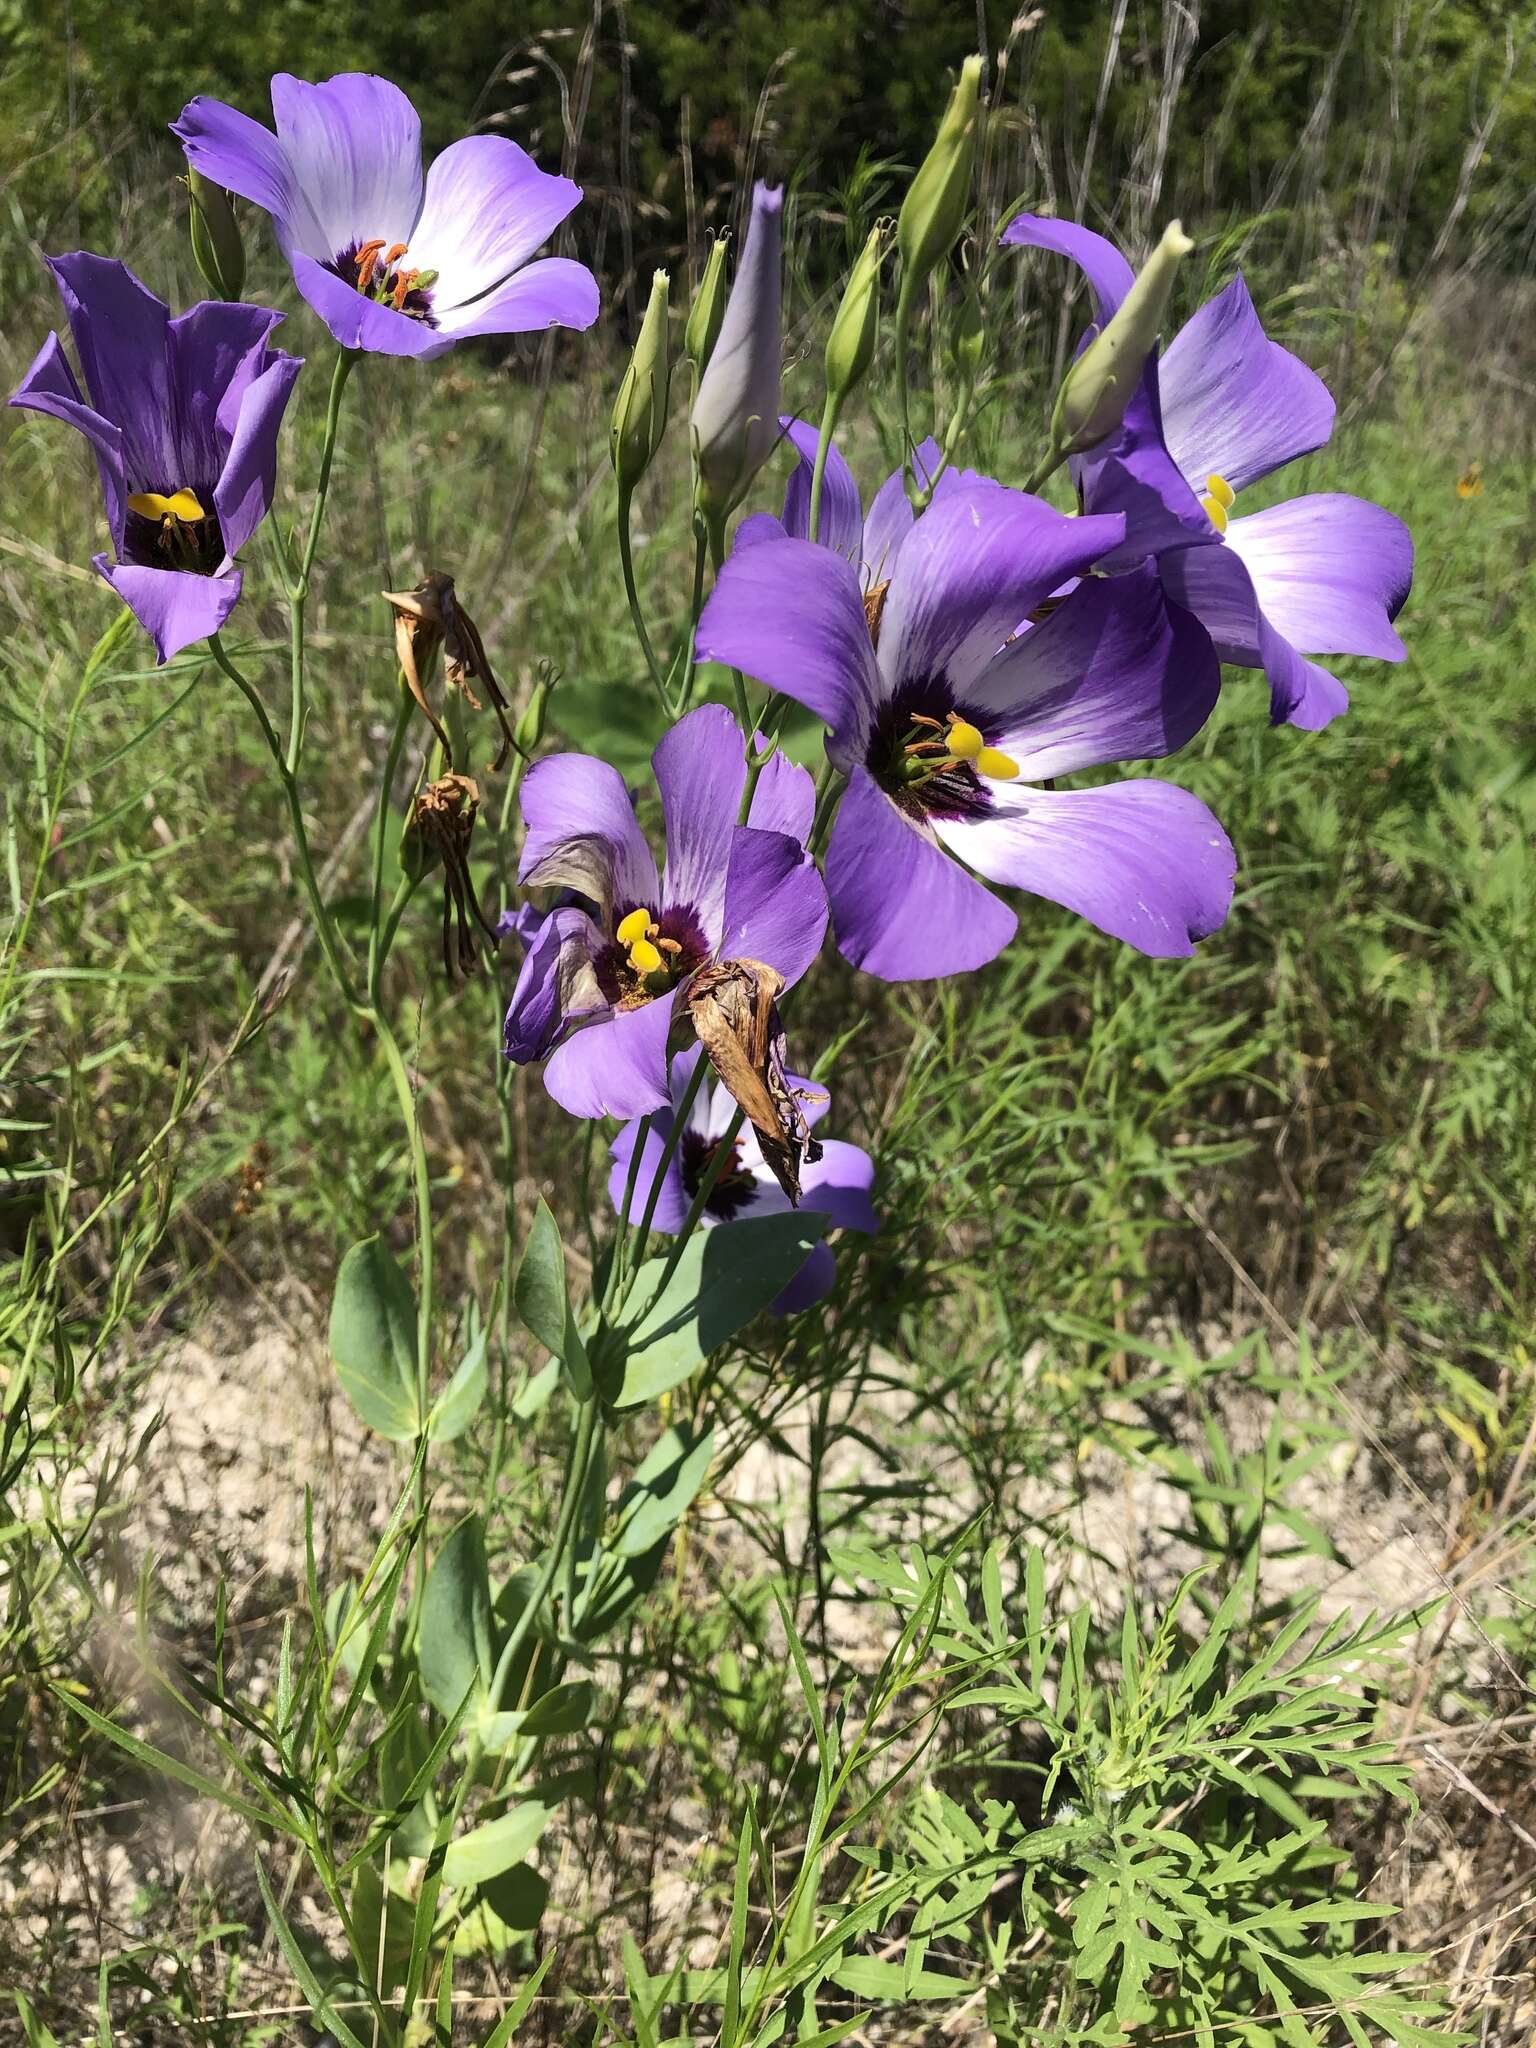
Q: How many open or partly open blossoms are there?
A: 7